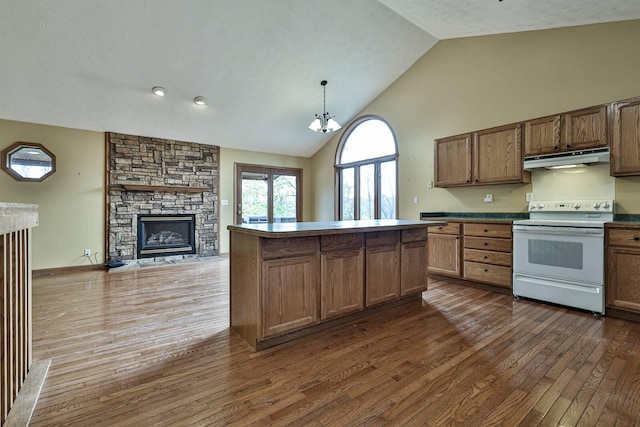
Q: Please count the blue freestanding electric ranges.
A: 0